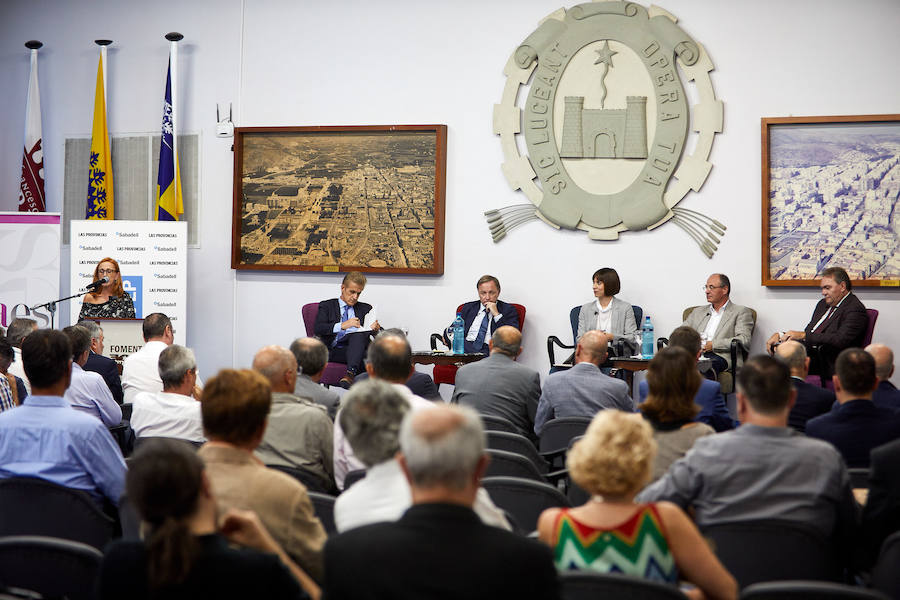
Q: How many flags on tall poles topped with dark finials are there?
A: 3